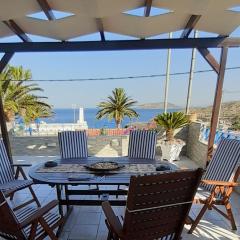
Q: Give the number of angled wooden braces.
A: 2